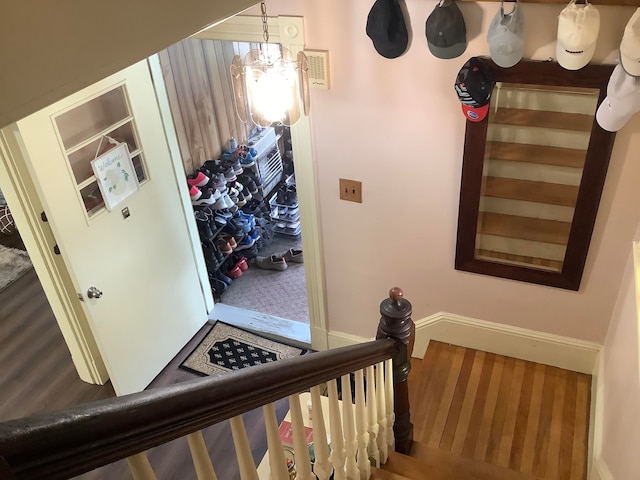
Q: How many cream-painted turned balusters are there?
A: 12